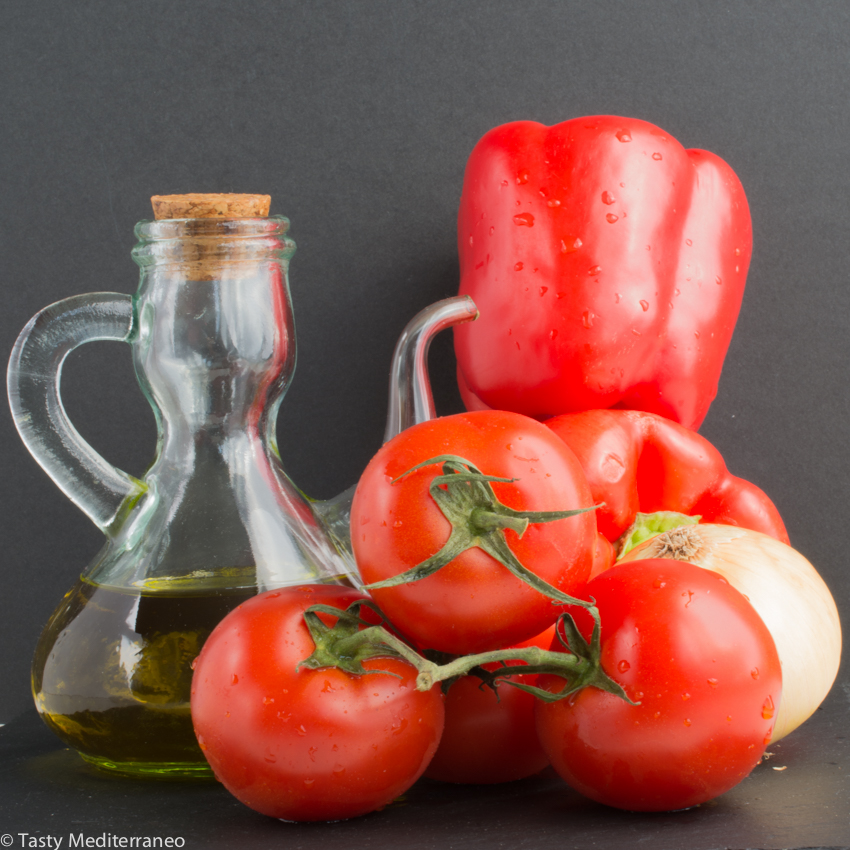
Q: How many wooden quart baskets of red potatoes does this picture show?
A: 0